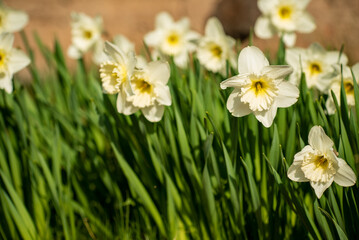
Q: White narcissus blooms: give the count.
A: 12